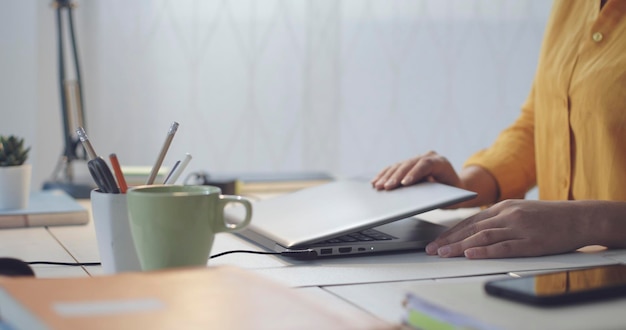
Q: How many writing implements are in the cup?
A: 5